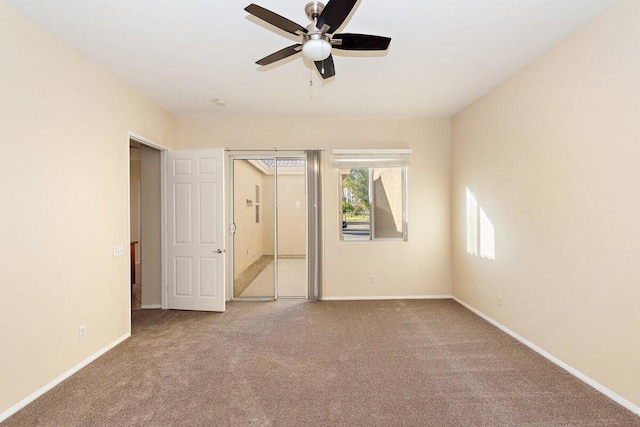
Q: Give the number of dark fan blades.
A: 5